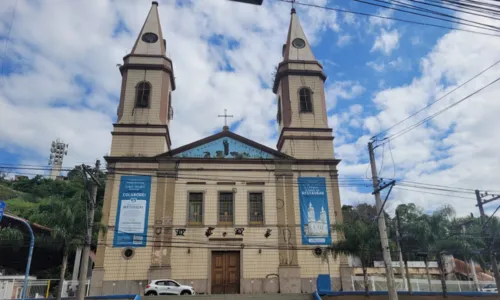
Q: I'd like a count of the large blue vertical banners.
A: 2